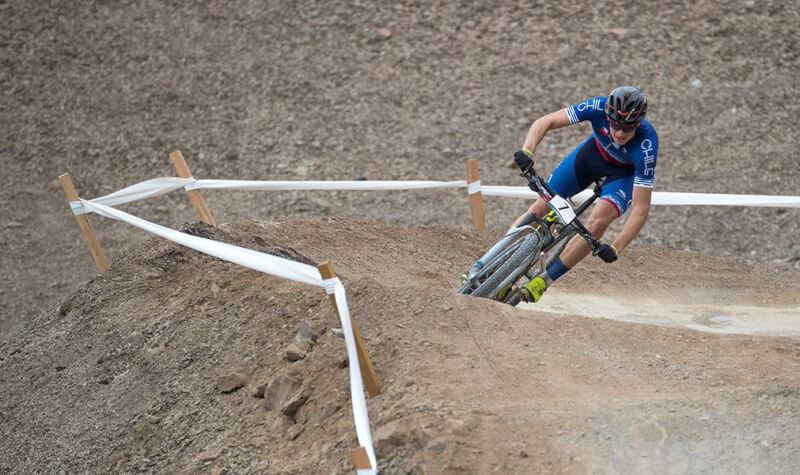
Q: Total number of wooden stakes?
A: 5